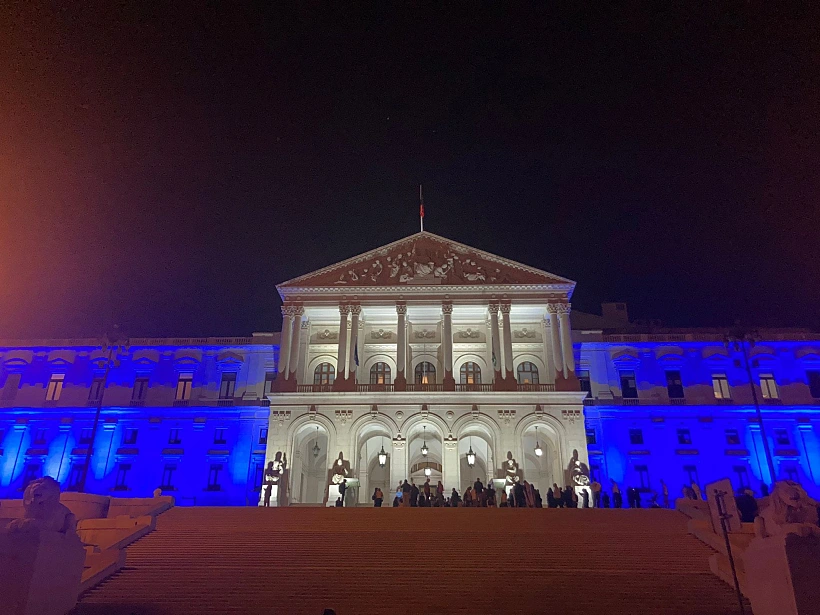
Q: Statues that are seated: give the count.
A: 4